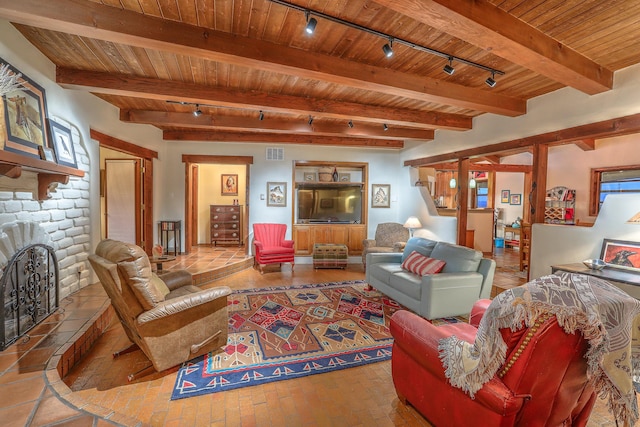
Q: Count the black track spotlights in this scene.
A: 9